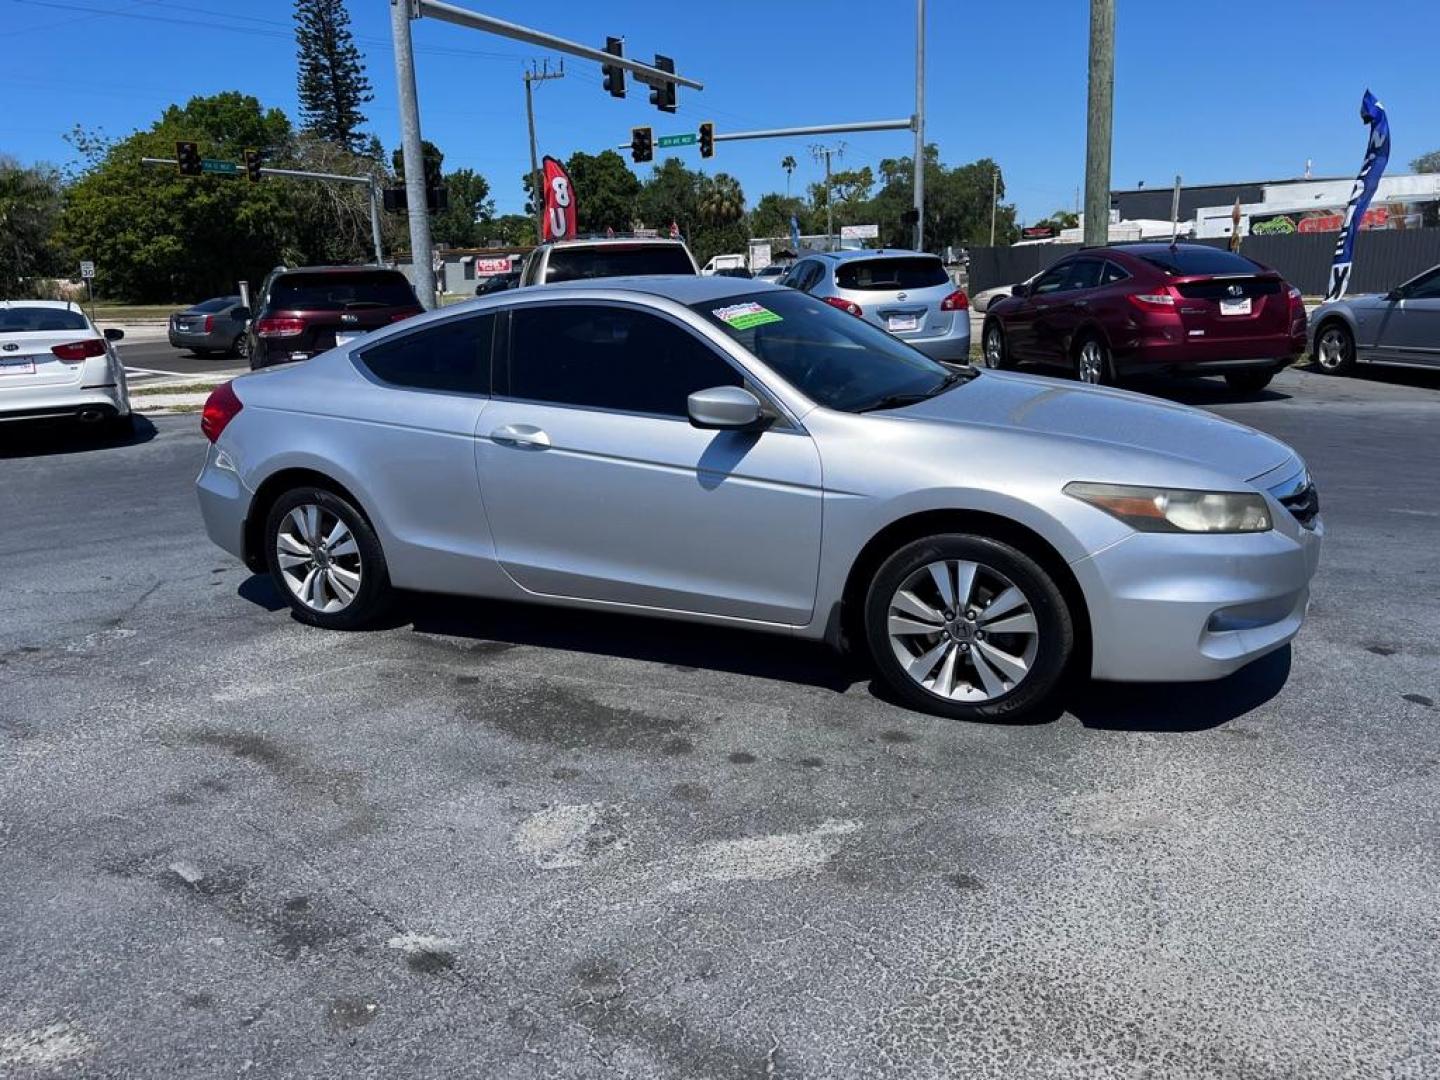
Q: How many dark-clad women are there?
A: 0